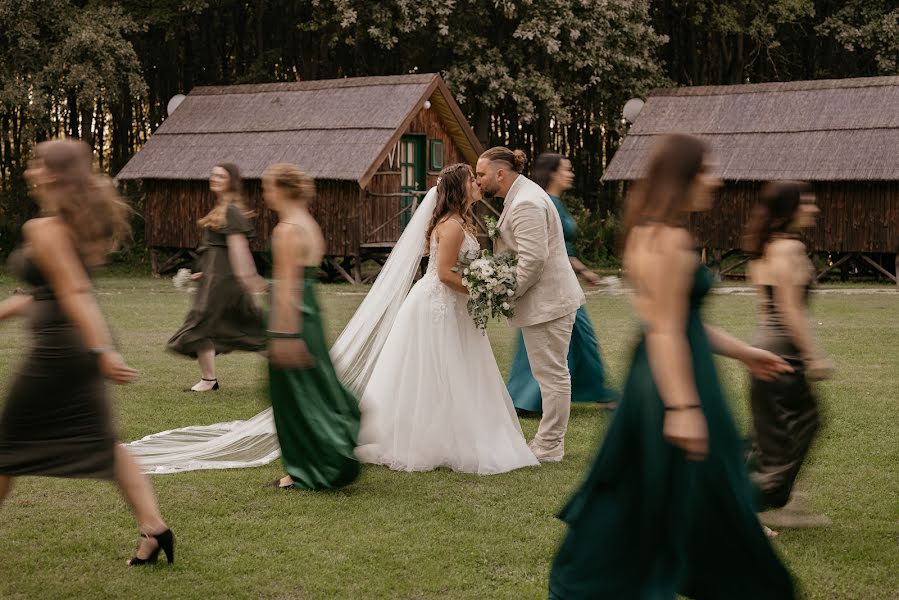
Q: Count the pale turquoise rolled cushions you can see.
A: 0